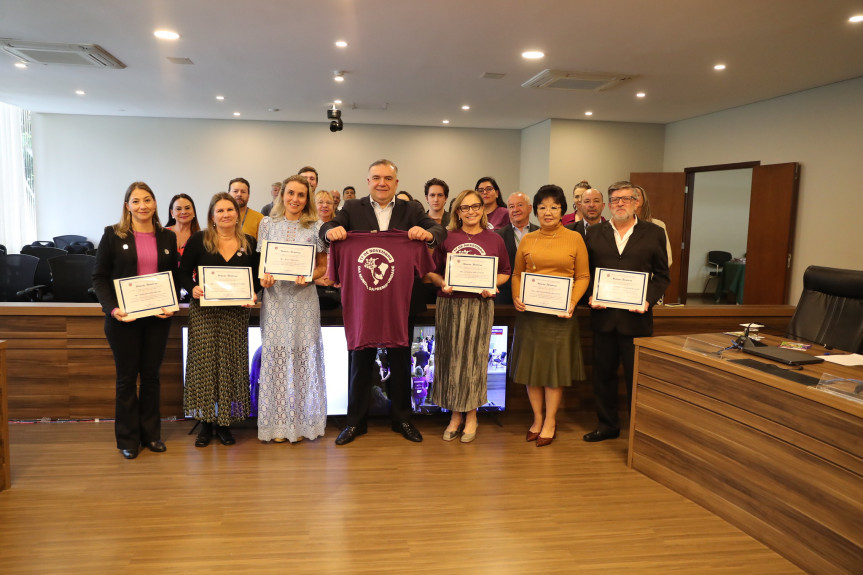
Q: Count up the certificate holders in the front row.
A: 6